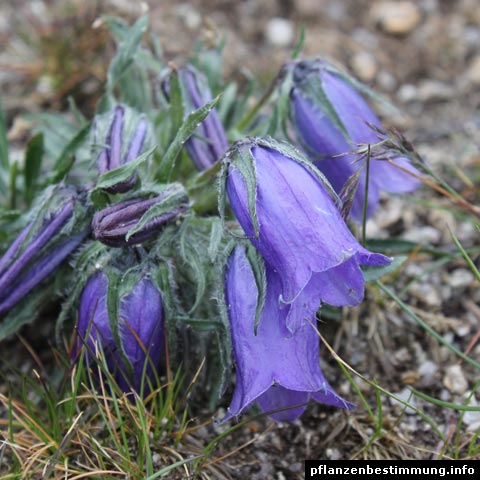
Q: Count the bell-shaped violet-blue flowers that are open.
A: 3